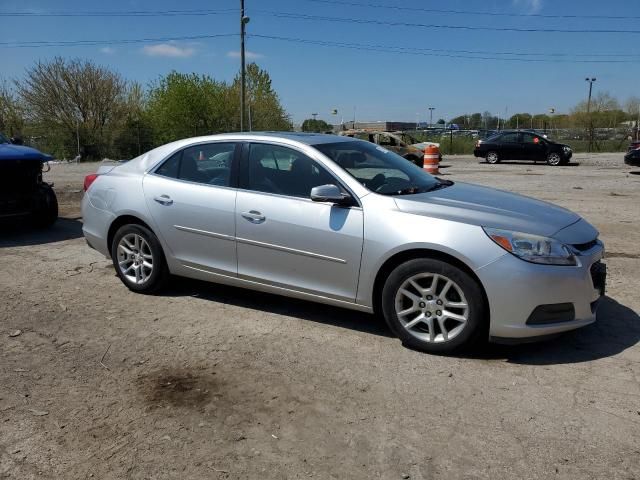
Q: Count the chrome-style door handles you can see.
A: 2